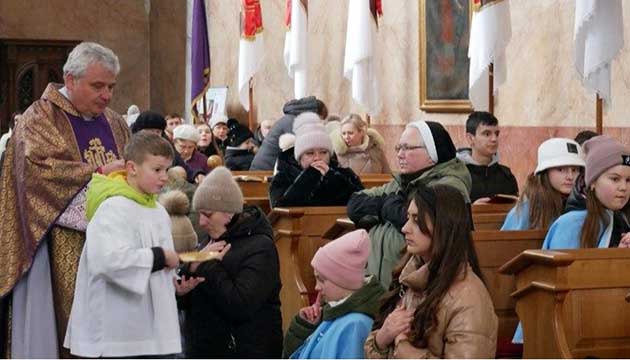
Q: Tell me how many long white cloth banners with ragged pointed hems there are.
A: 5